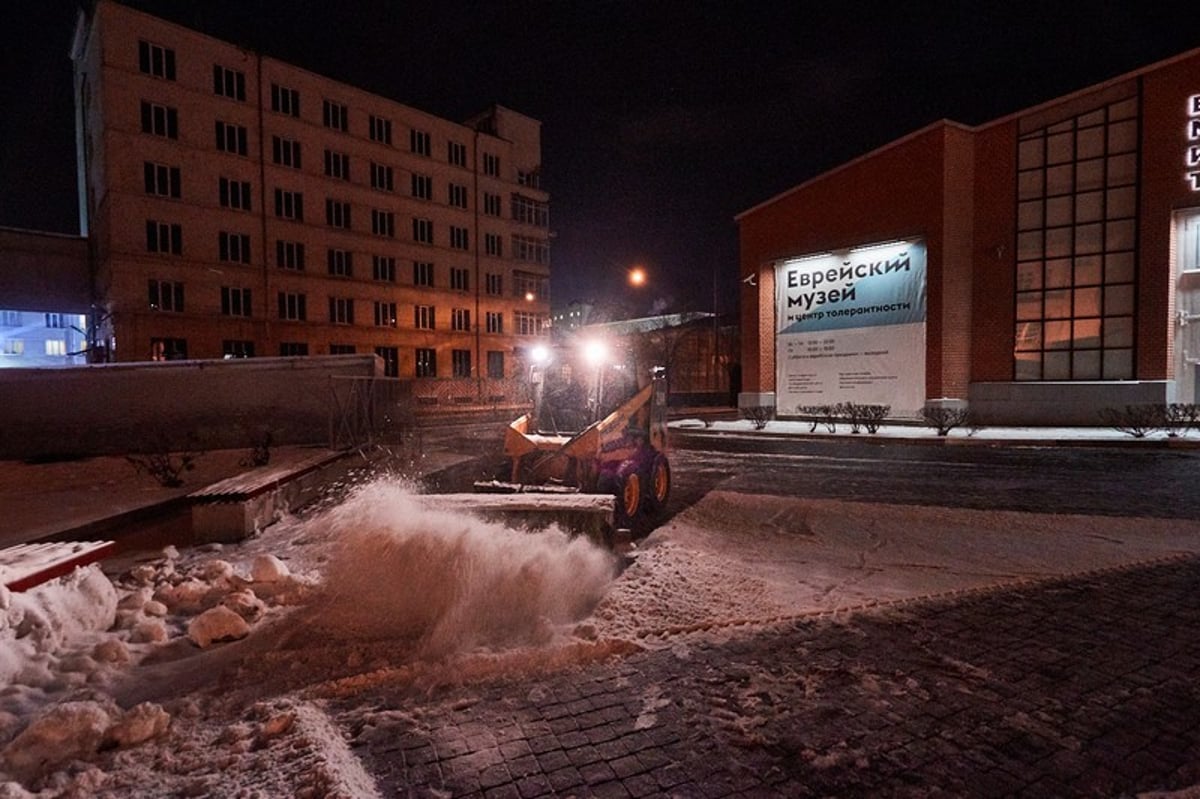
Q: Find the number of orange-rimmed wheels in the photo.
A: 2